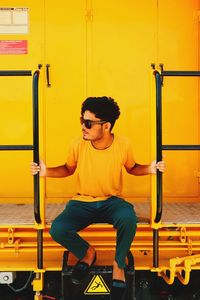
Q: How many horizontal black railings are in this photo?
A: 4